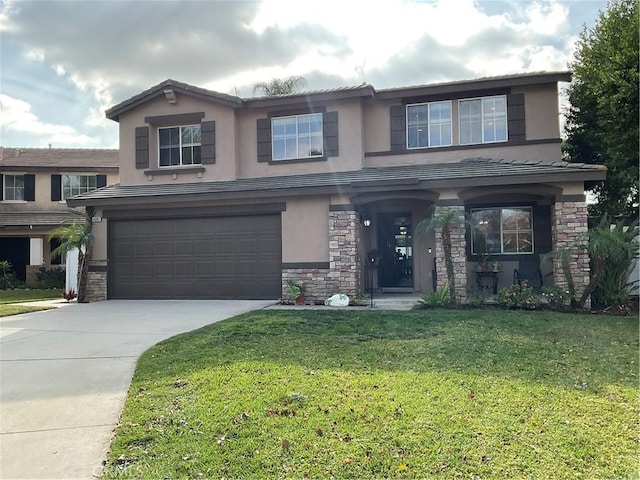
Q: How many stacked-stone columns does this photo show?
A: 3